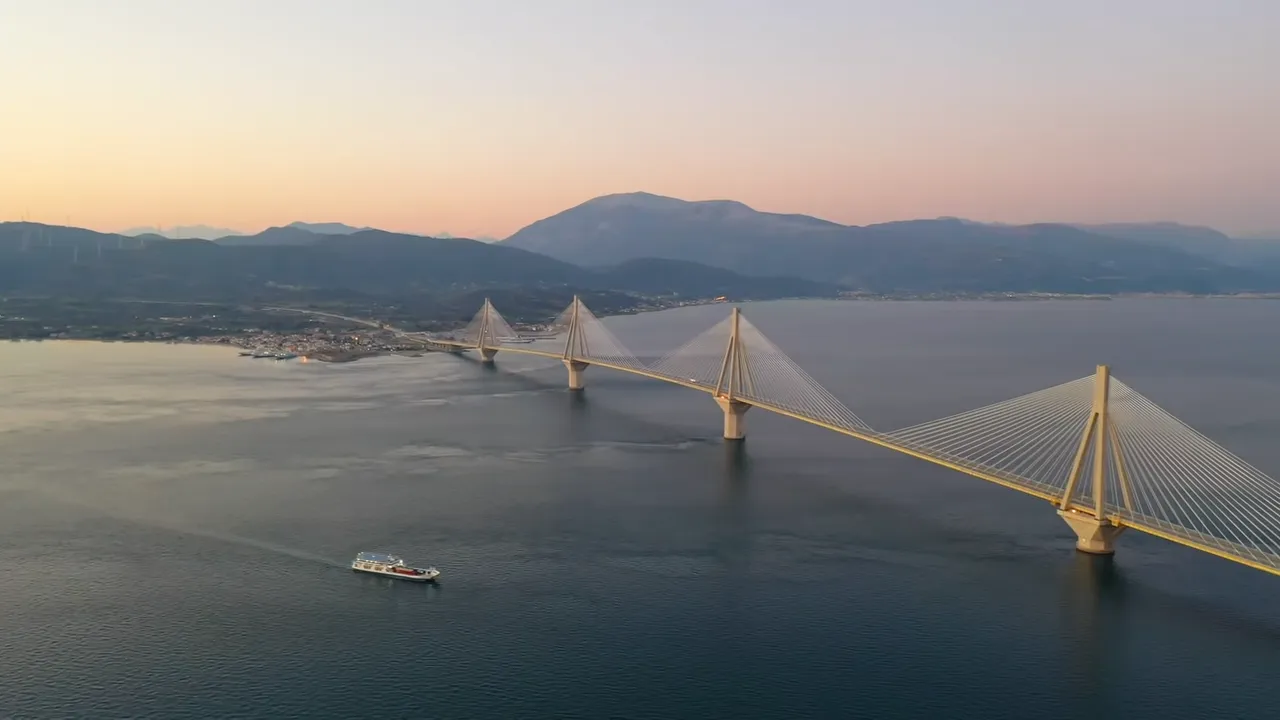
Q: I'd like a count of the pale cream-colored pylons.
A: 4